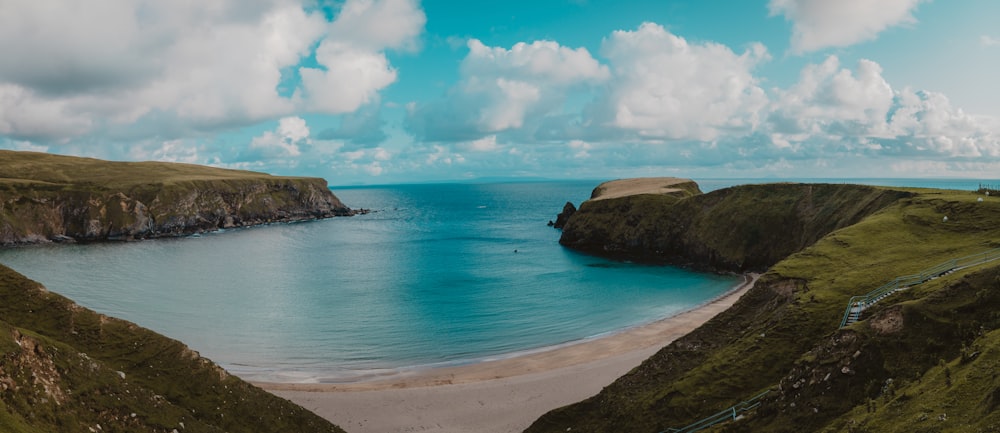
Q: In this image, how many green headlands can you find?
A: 2